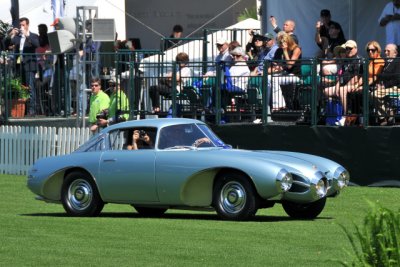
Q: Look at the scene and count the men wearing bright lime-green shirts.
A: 2